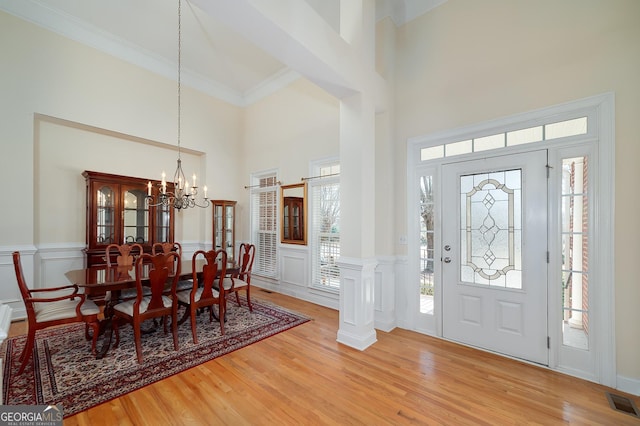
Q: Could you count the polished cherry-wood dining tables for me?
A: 1